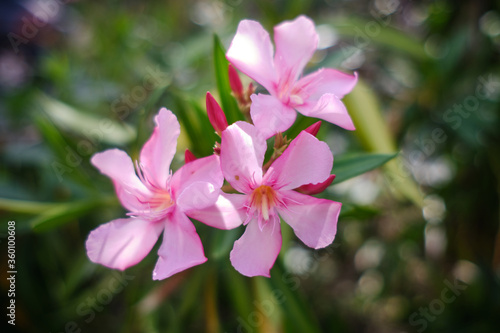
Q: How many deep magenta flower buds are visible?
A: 5